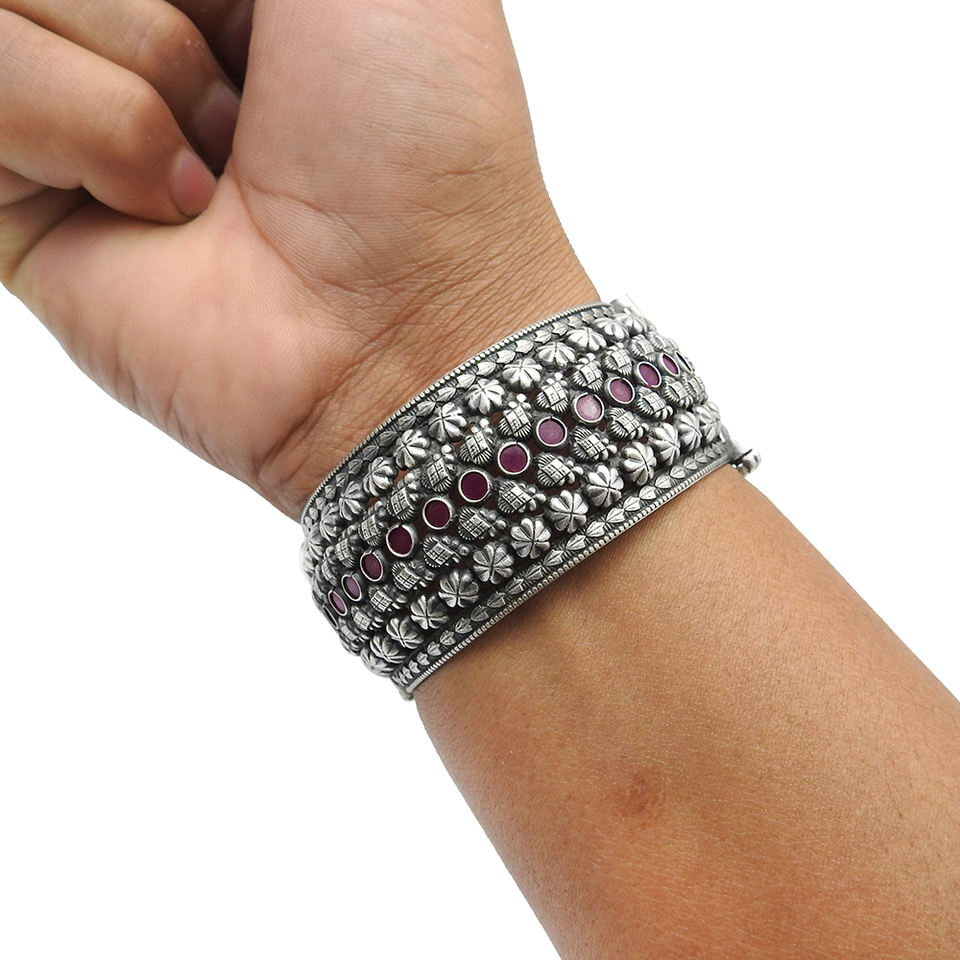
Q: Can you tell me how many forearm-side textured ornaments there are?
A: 13